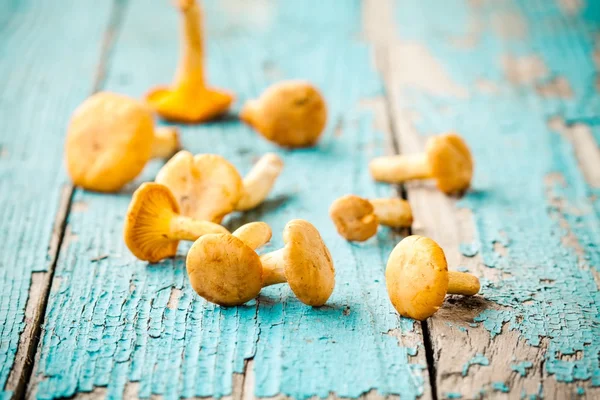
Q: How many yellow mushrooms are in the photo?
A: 10